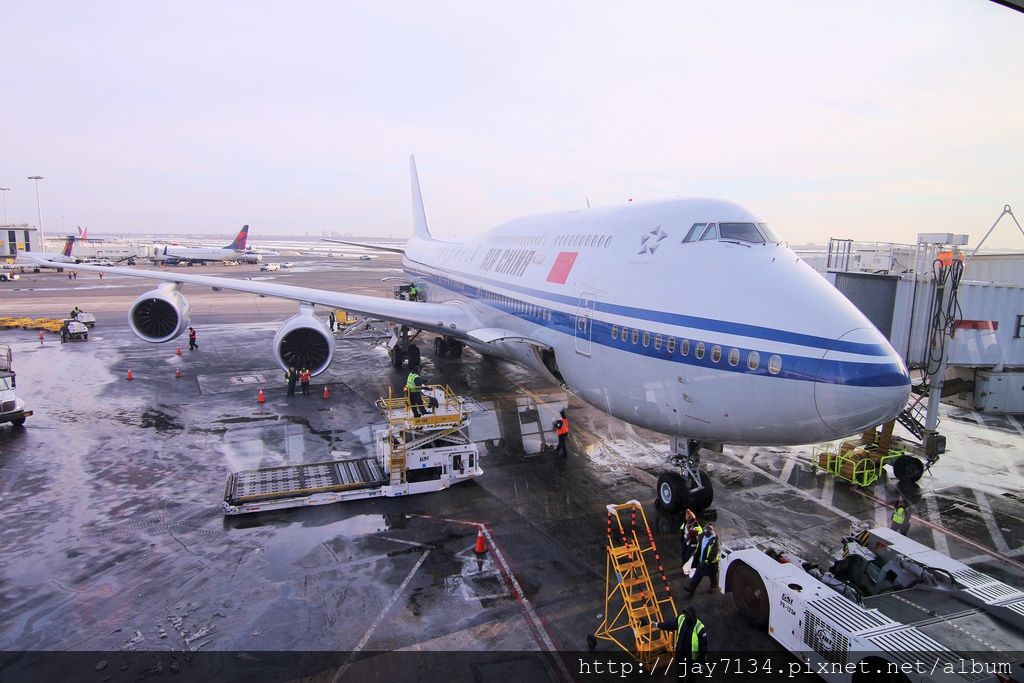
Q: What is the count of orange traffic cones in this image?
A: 7